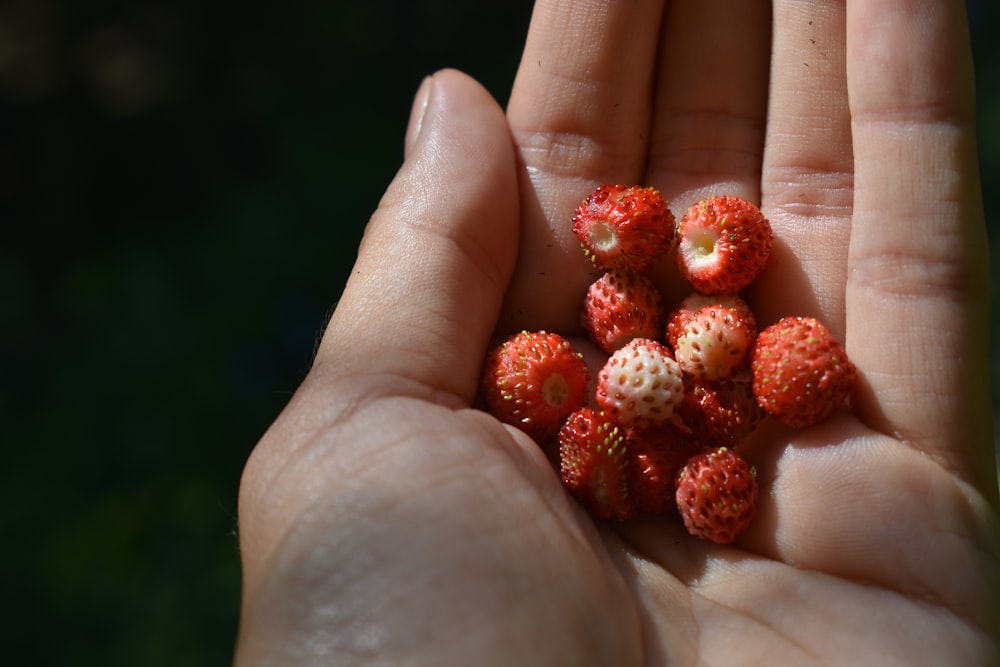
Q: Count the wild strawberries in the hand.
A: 12